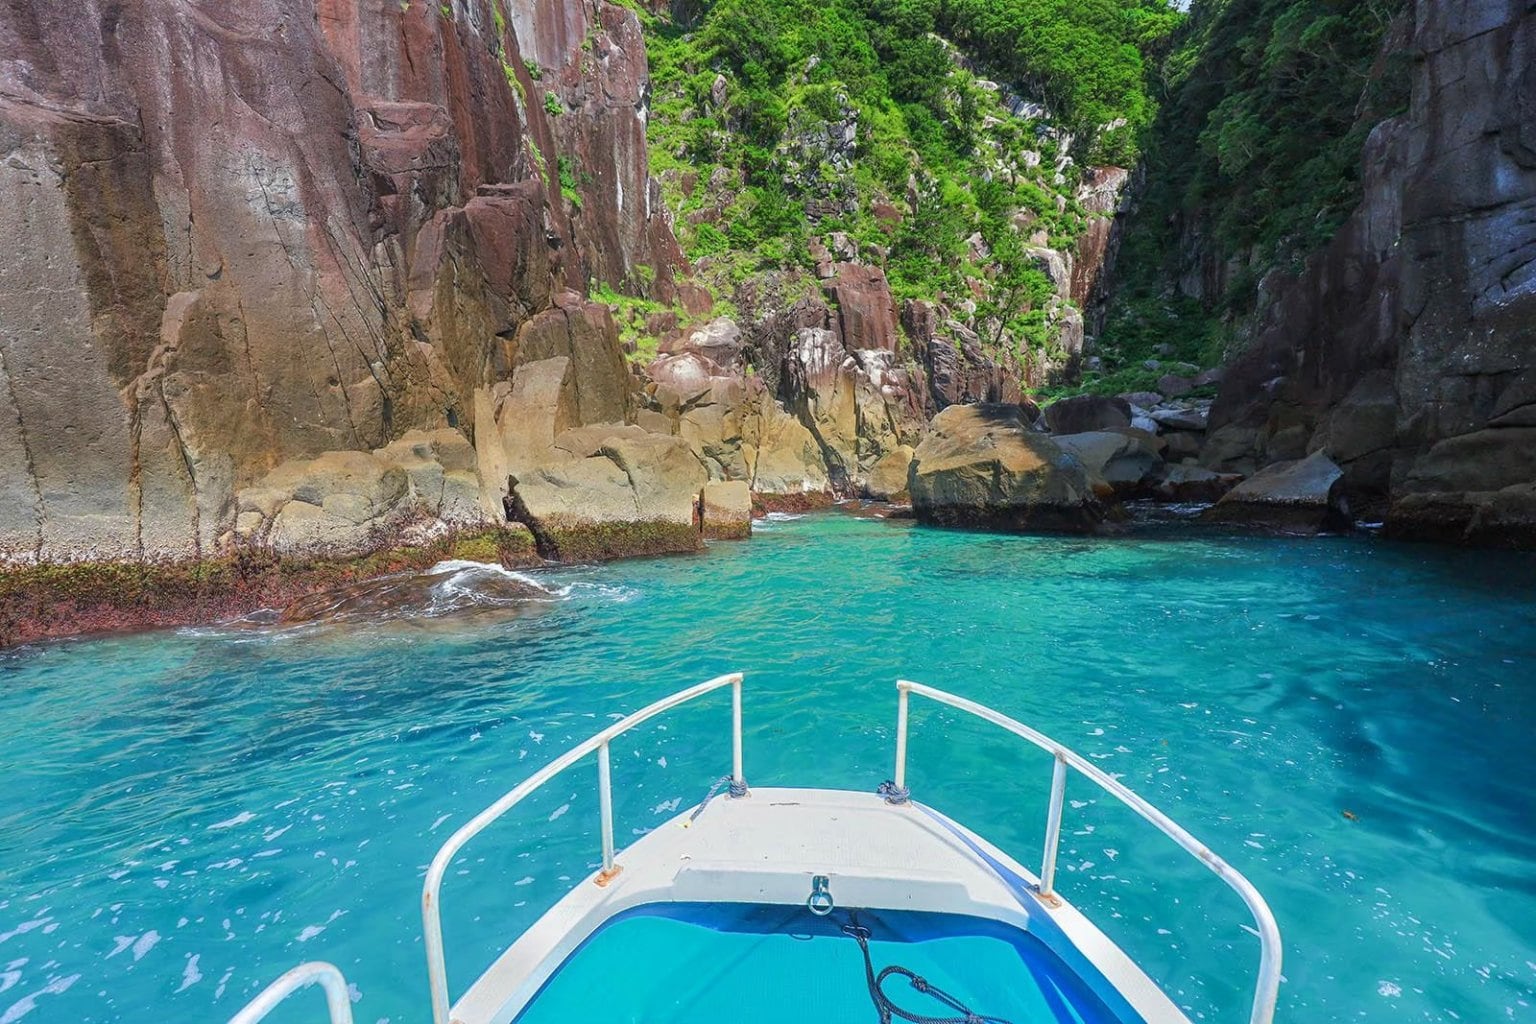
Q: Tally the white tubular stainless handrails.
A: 3